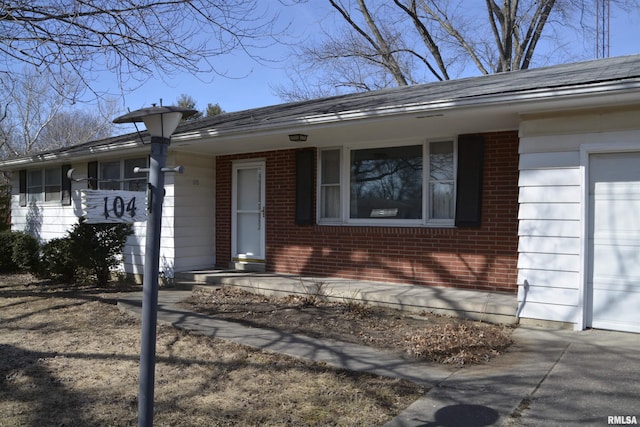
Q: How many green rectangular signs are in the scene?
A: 0